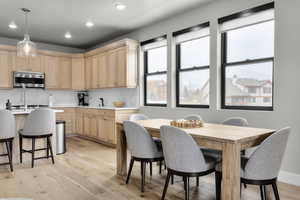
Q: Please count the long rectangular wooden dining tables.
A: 1